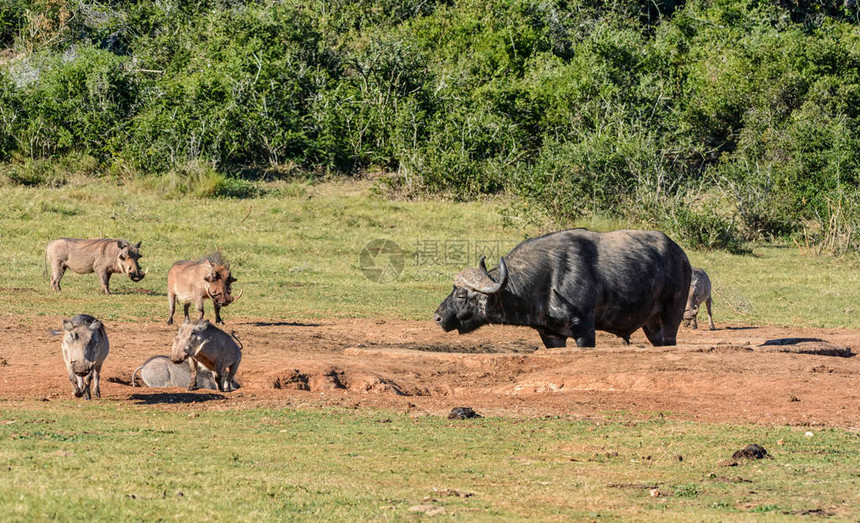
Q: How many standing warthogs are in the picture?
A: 5